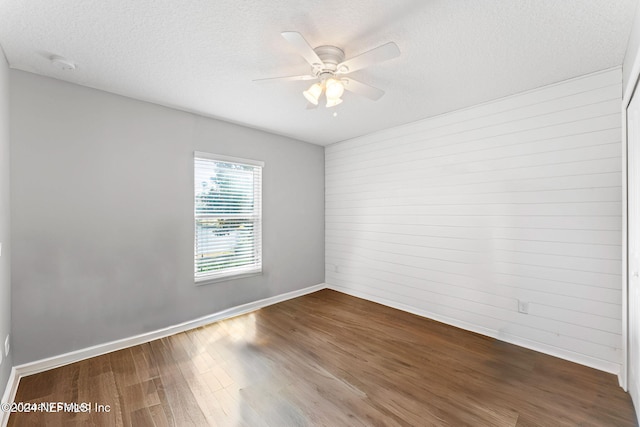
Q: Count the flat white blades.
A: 5